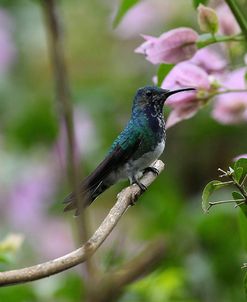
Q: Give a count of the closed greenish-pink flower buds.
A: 1